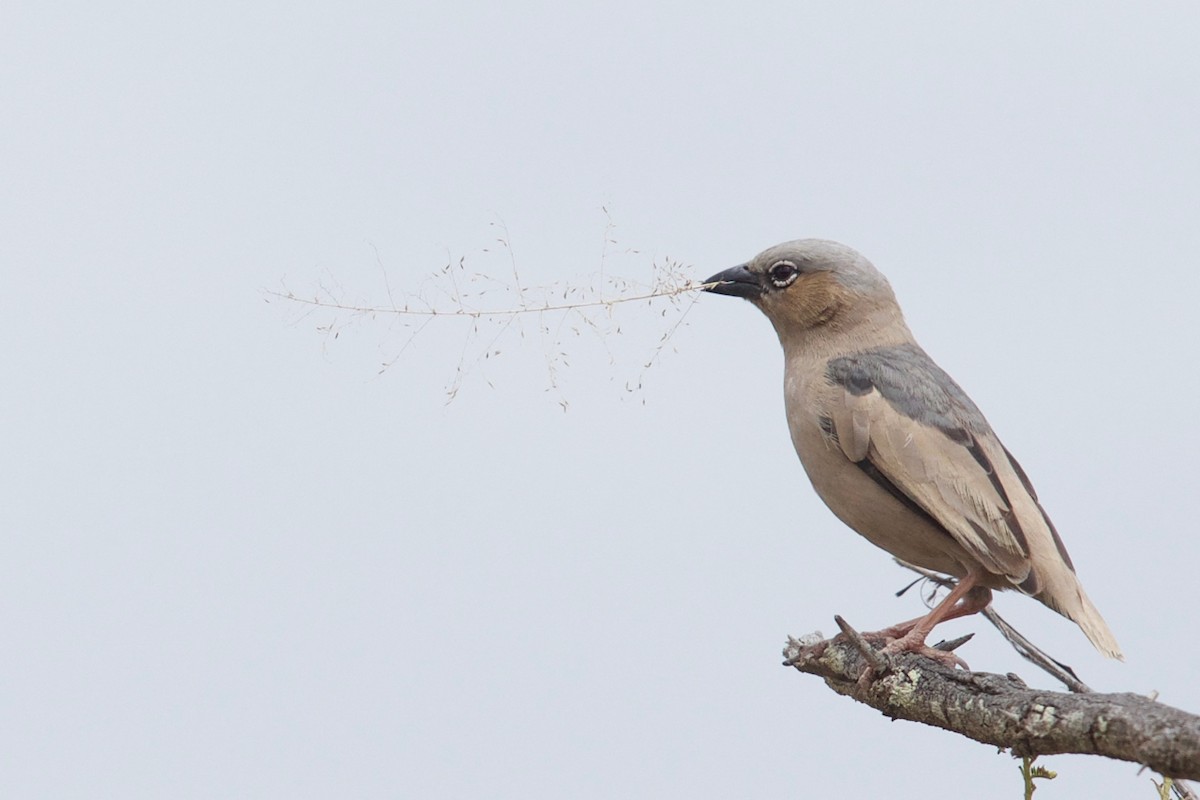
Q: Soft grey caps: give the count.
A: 1